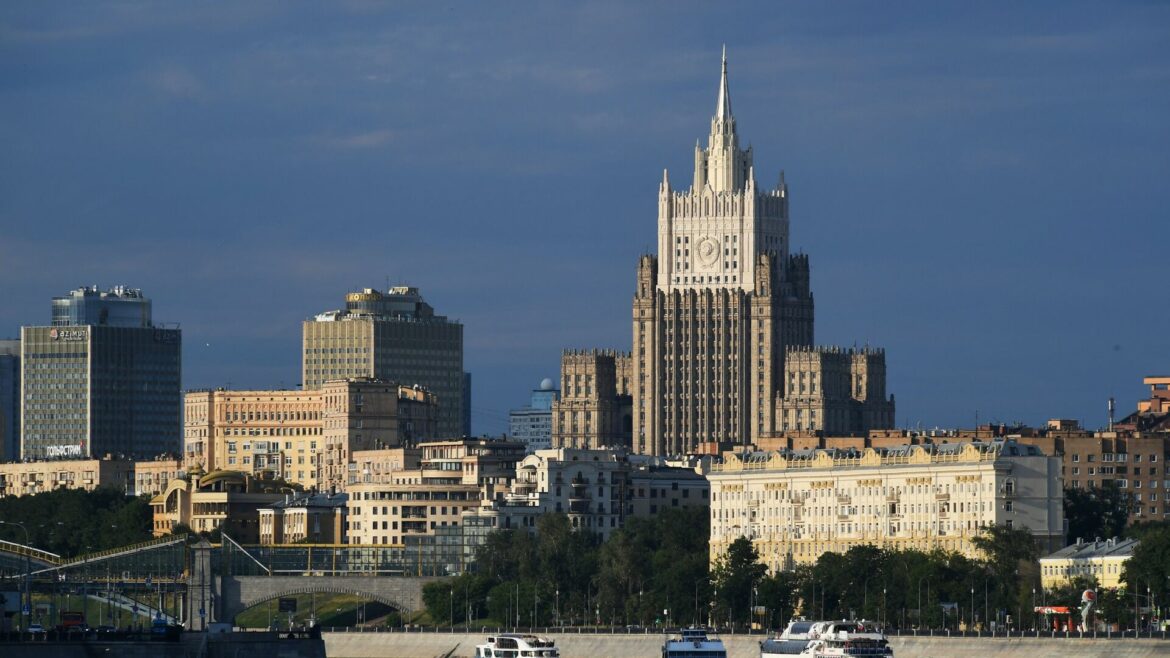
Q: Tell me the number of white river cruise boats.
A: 3